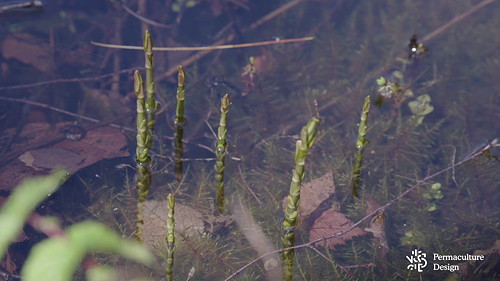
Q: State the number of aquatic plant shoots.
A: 7